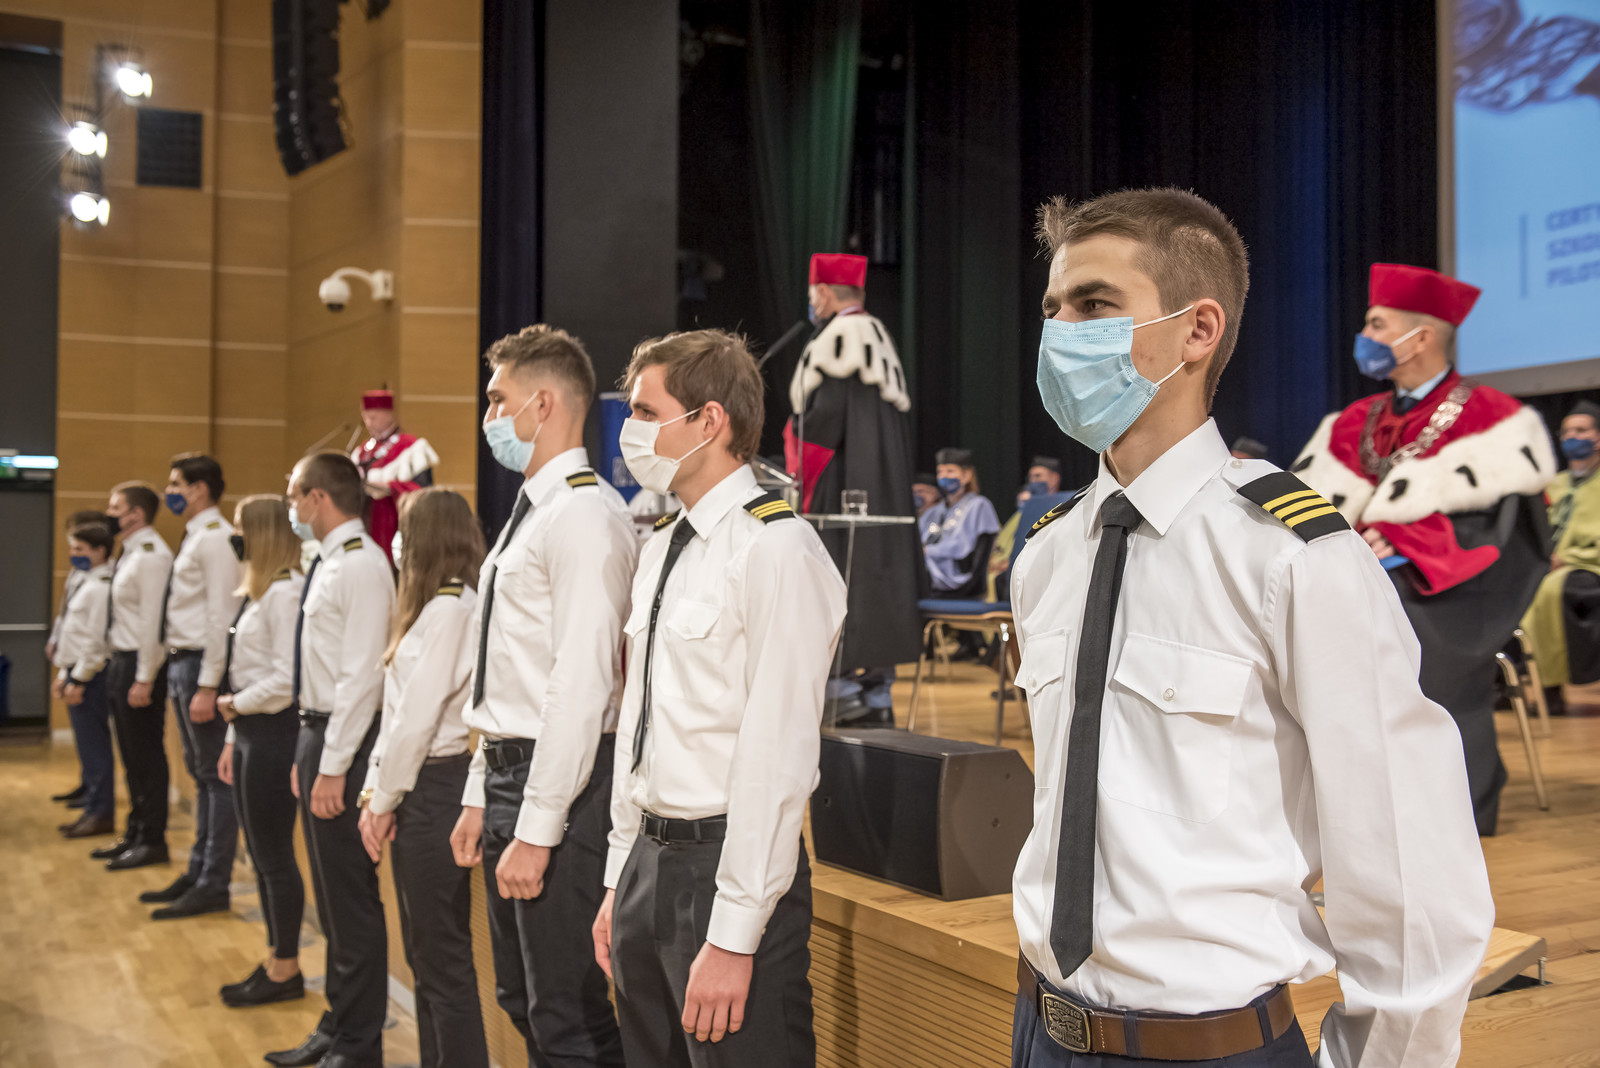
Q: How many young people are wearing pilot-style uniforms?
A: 10